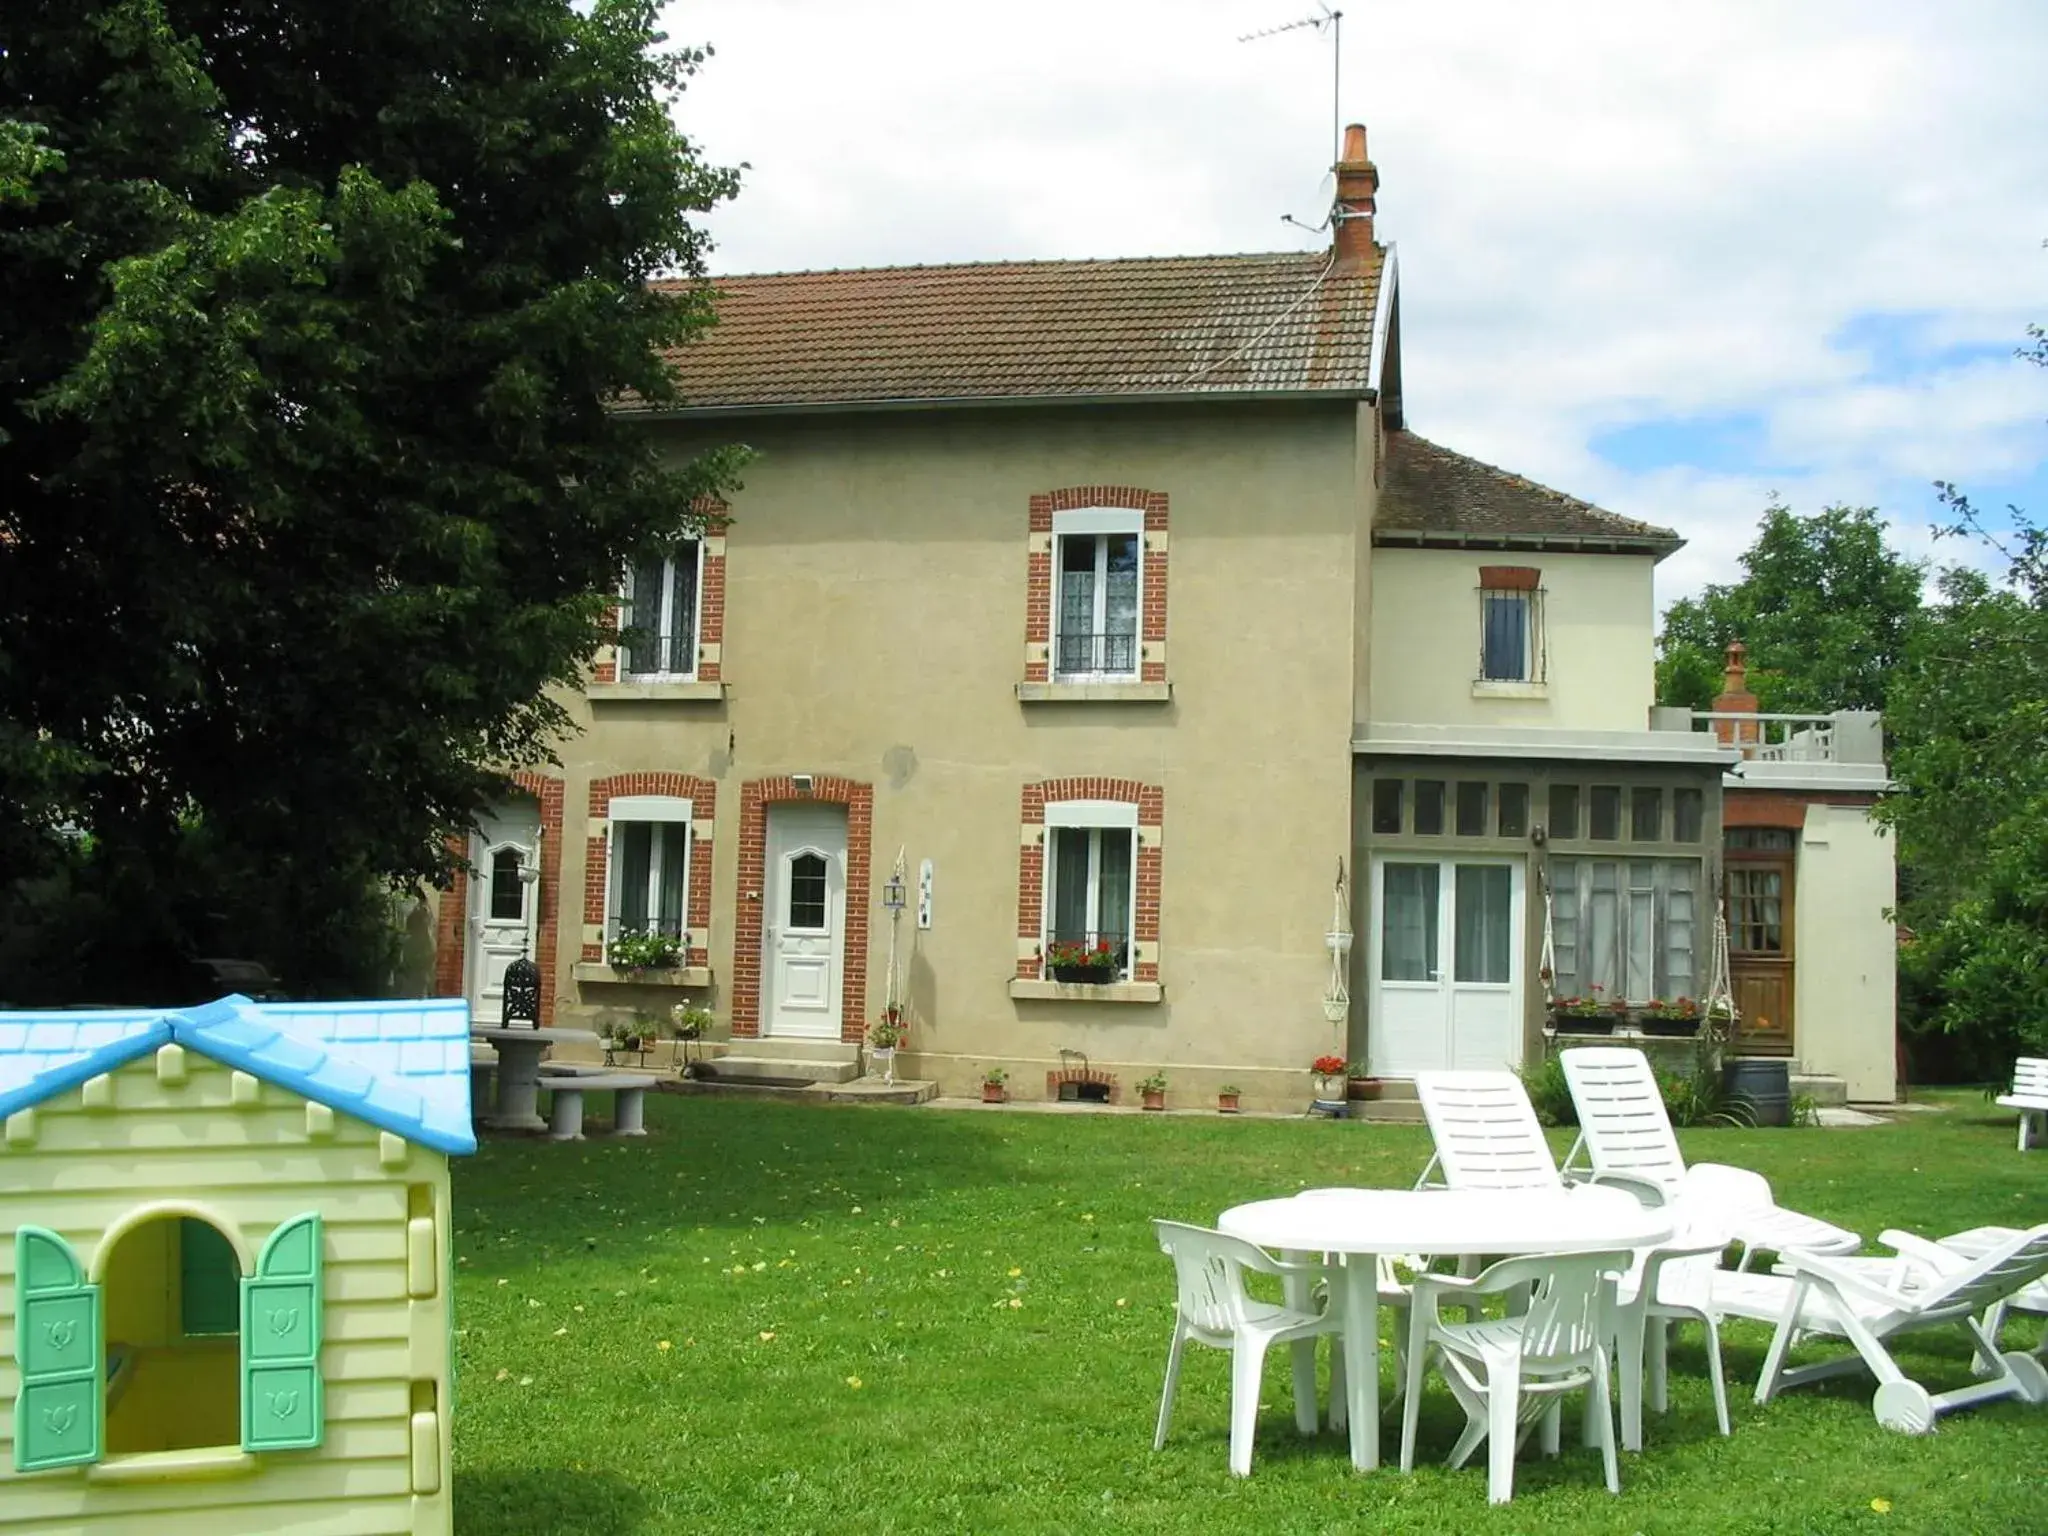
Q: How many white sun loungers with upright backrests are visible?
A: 2